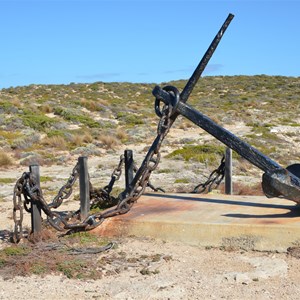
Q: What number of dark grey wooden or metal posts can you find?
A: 4